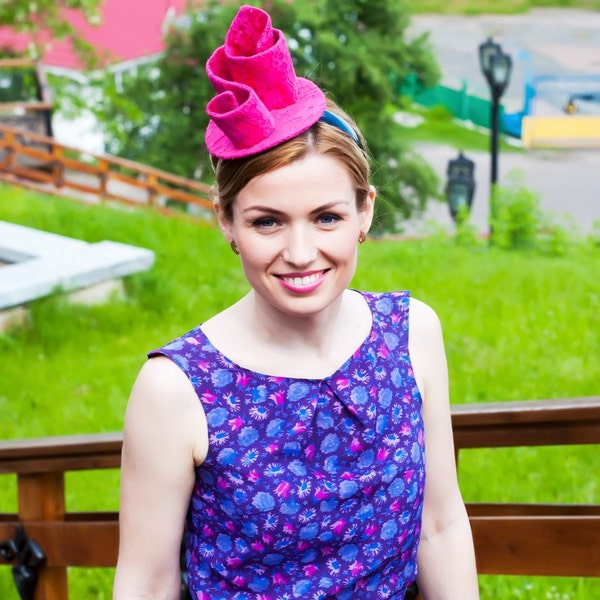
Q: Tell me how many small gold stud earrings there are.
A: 2